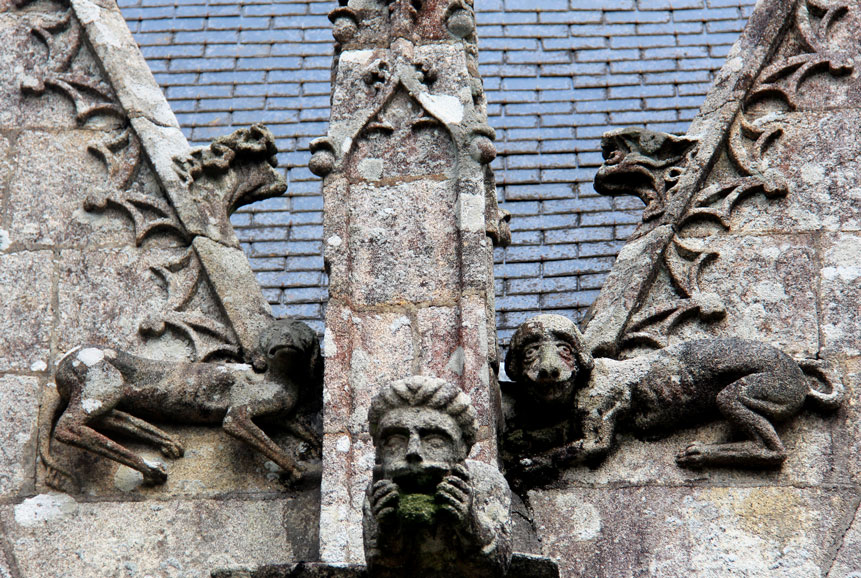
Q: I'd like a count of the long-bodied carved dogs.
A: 2